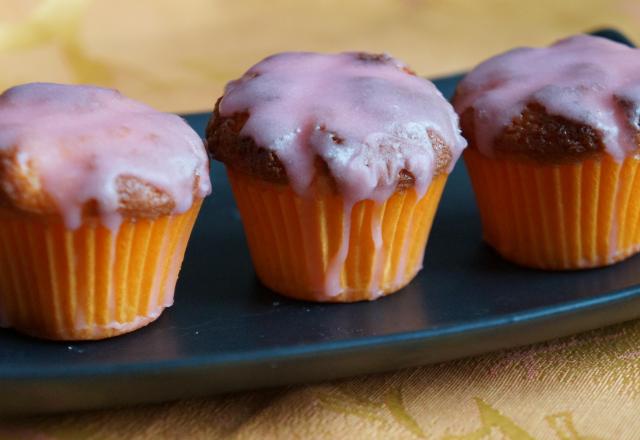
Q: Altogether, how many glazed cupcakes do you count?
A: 3